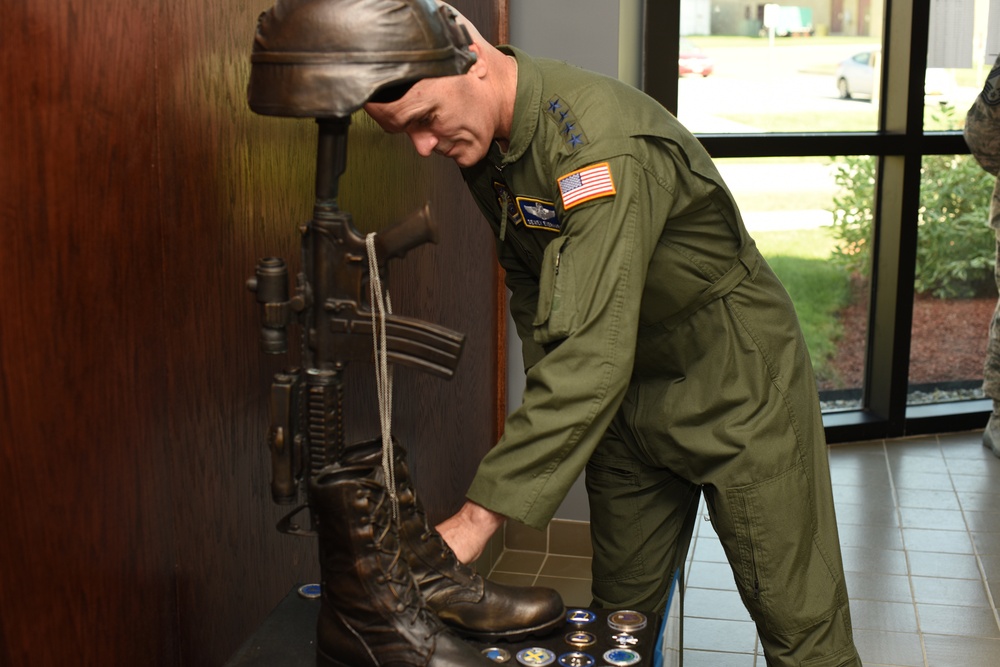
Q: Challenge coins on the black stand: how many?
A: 9